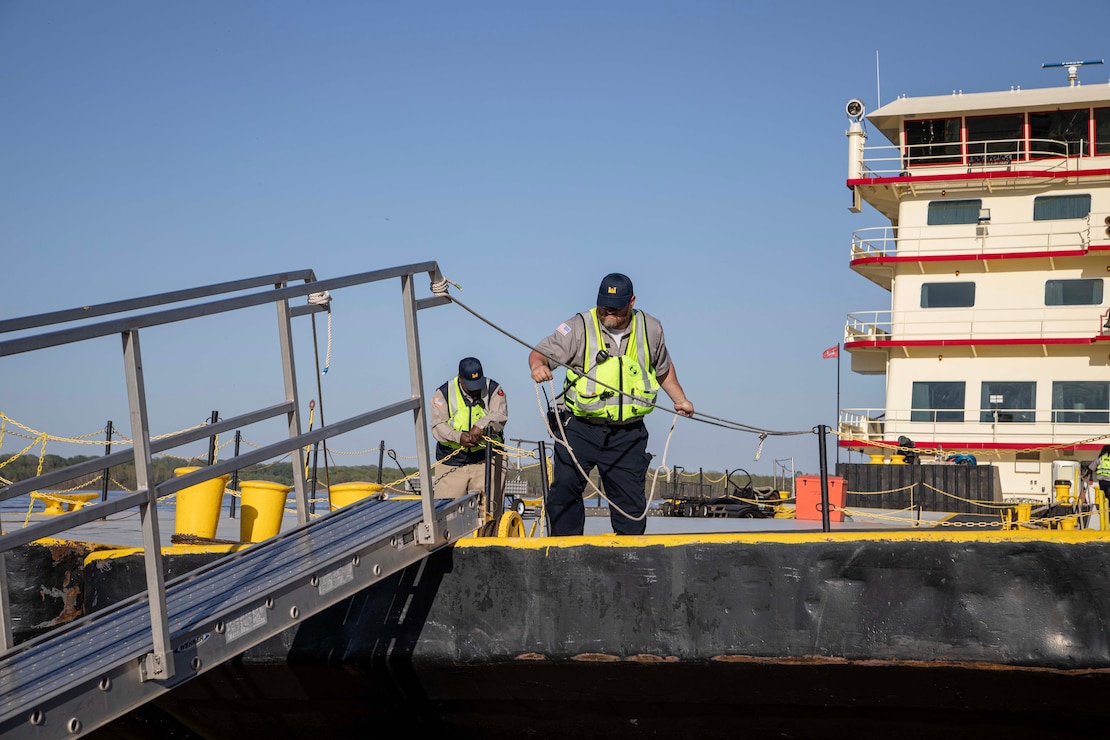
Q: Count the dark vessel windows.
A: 11